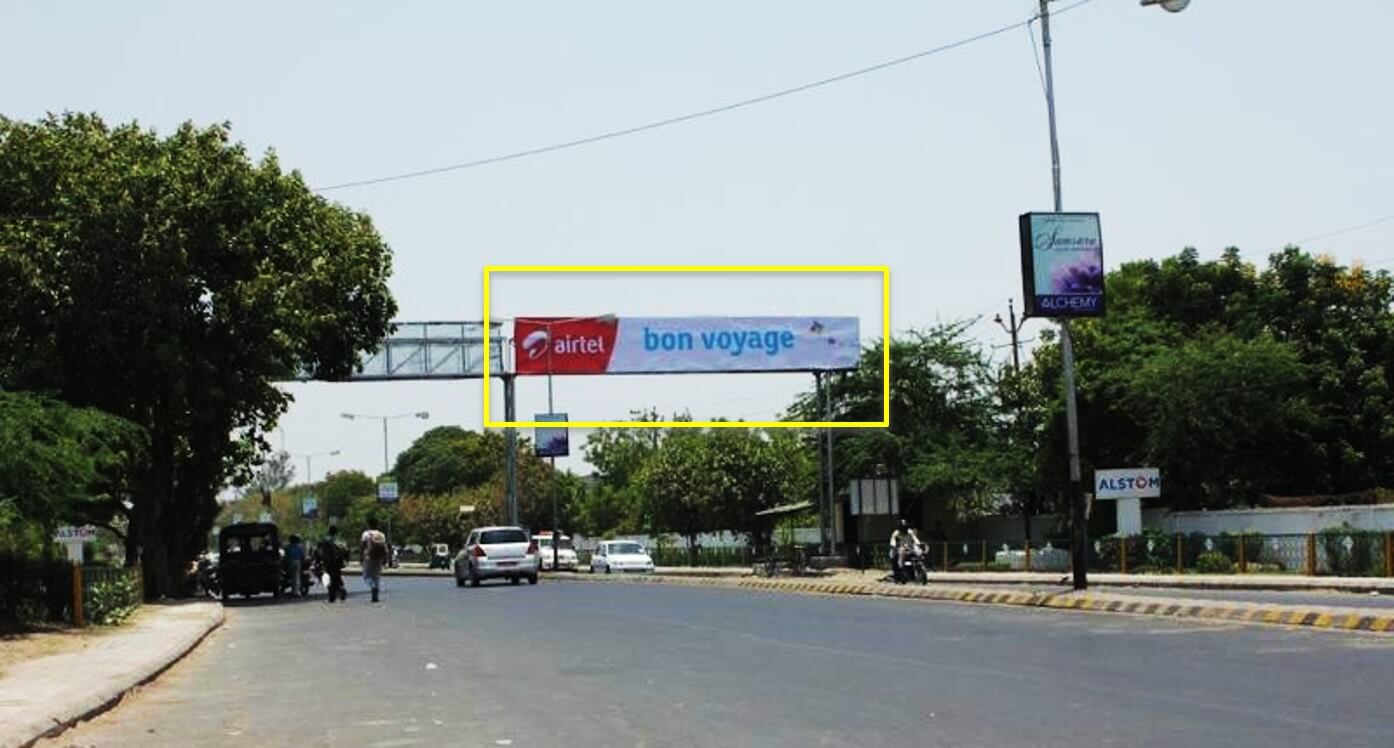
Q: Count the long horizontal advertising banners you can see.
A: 1